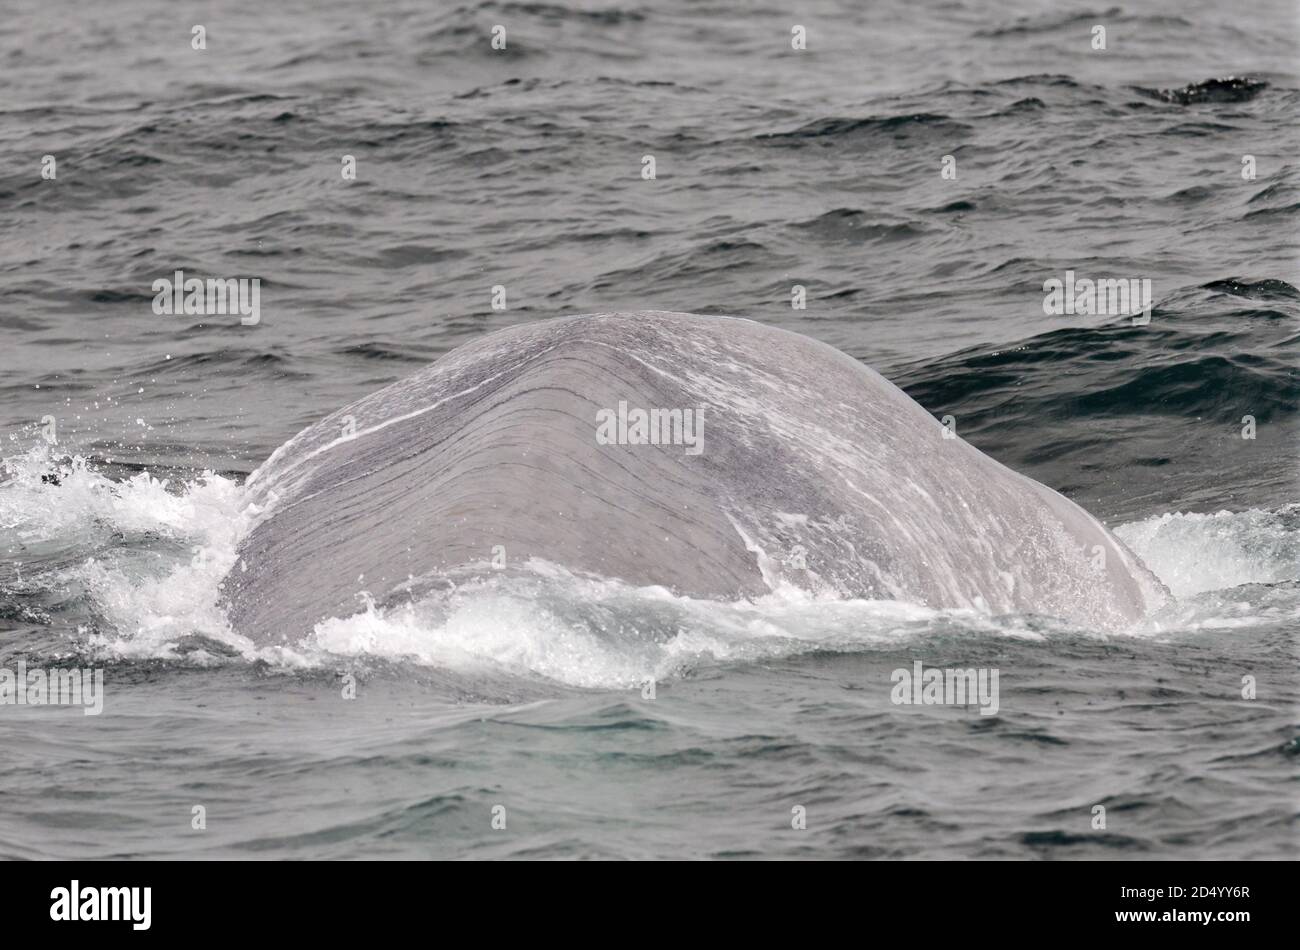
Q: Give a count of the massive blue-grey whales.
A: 1